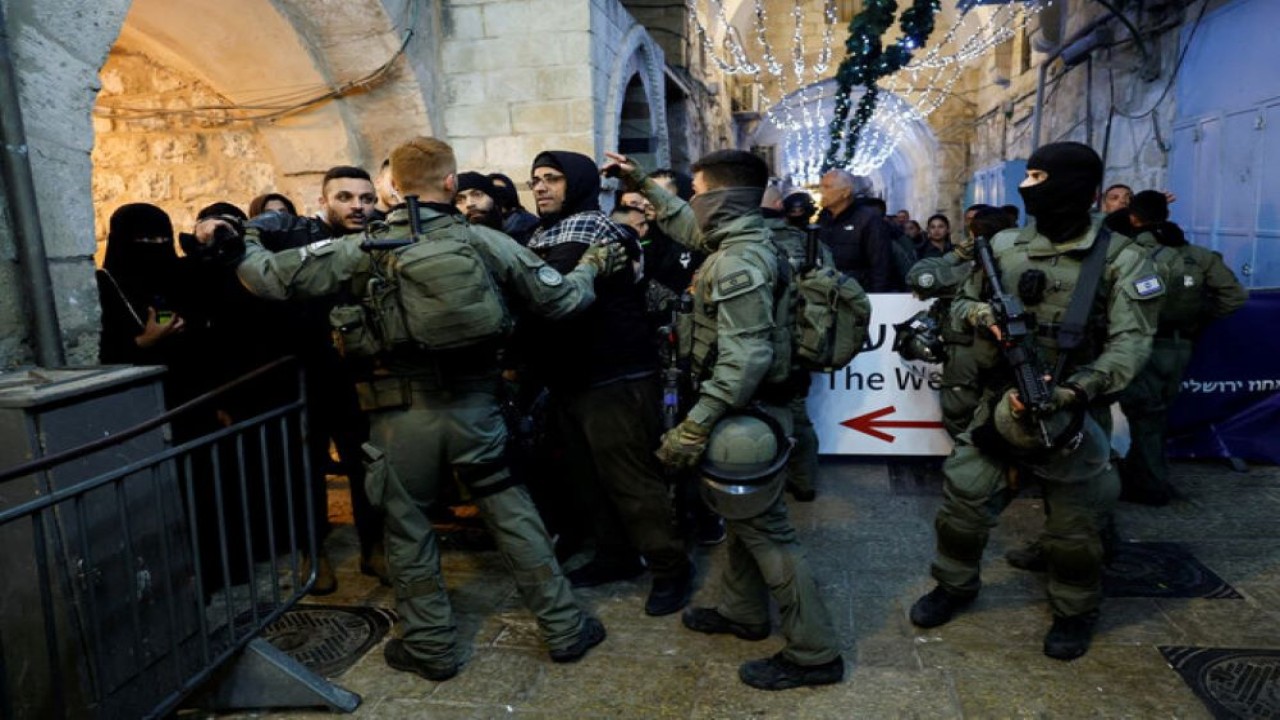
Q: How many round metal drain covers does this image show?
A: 3